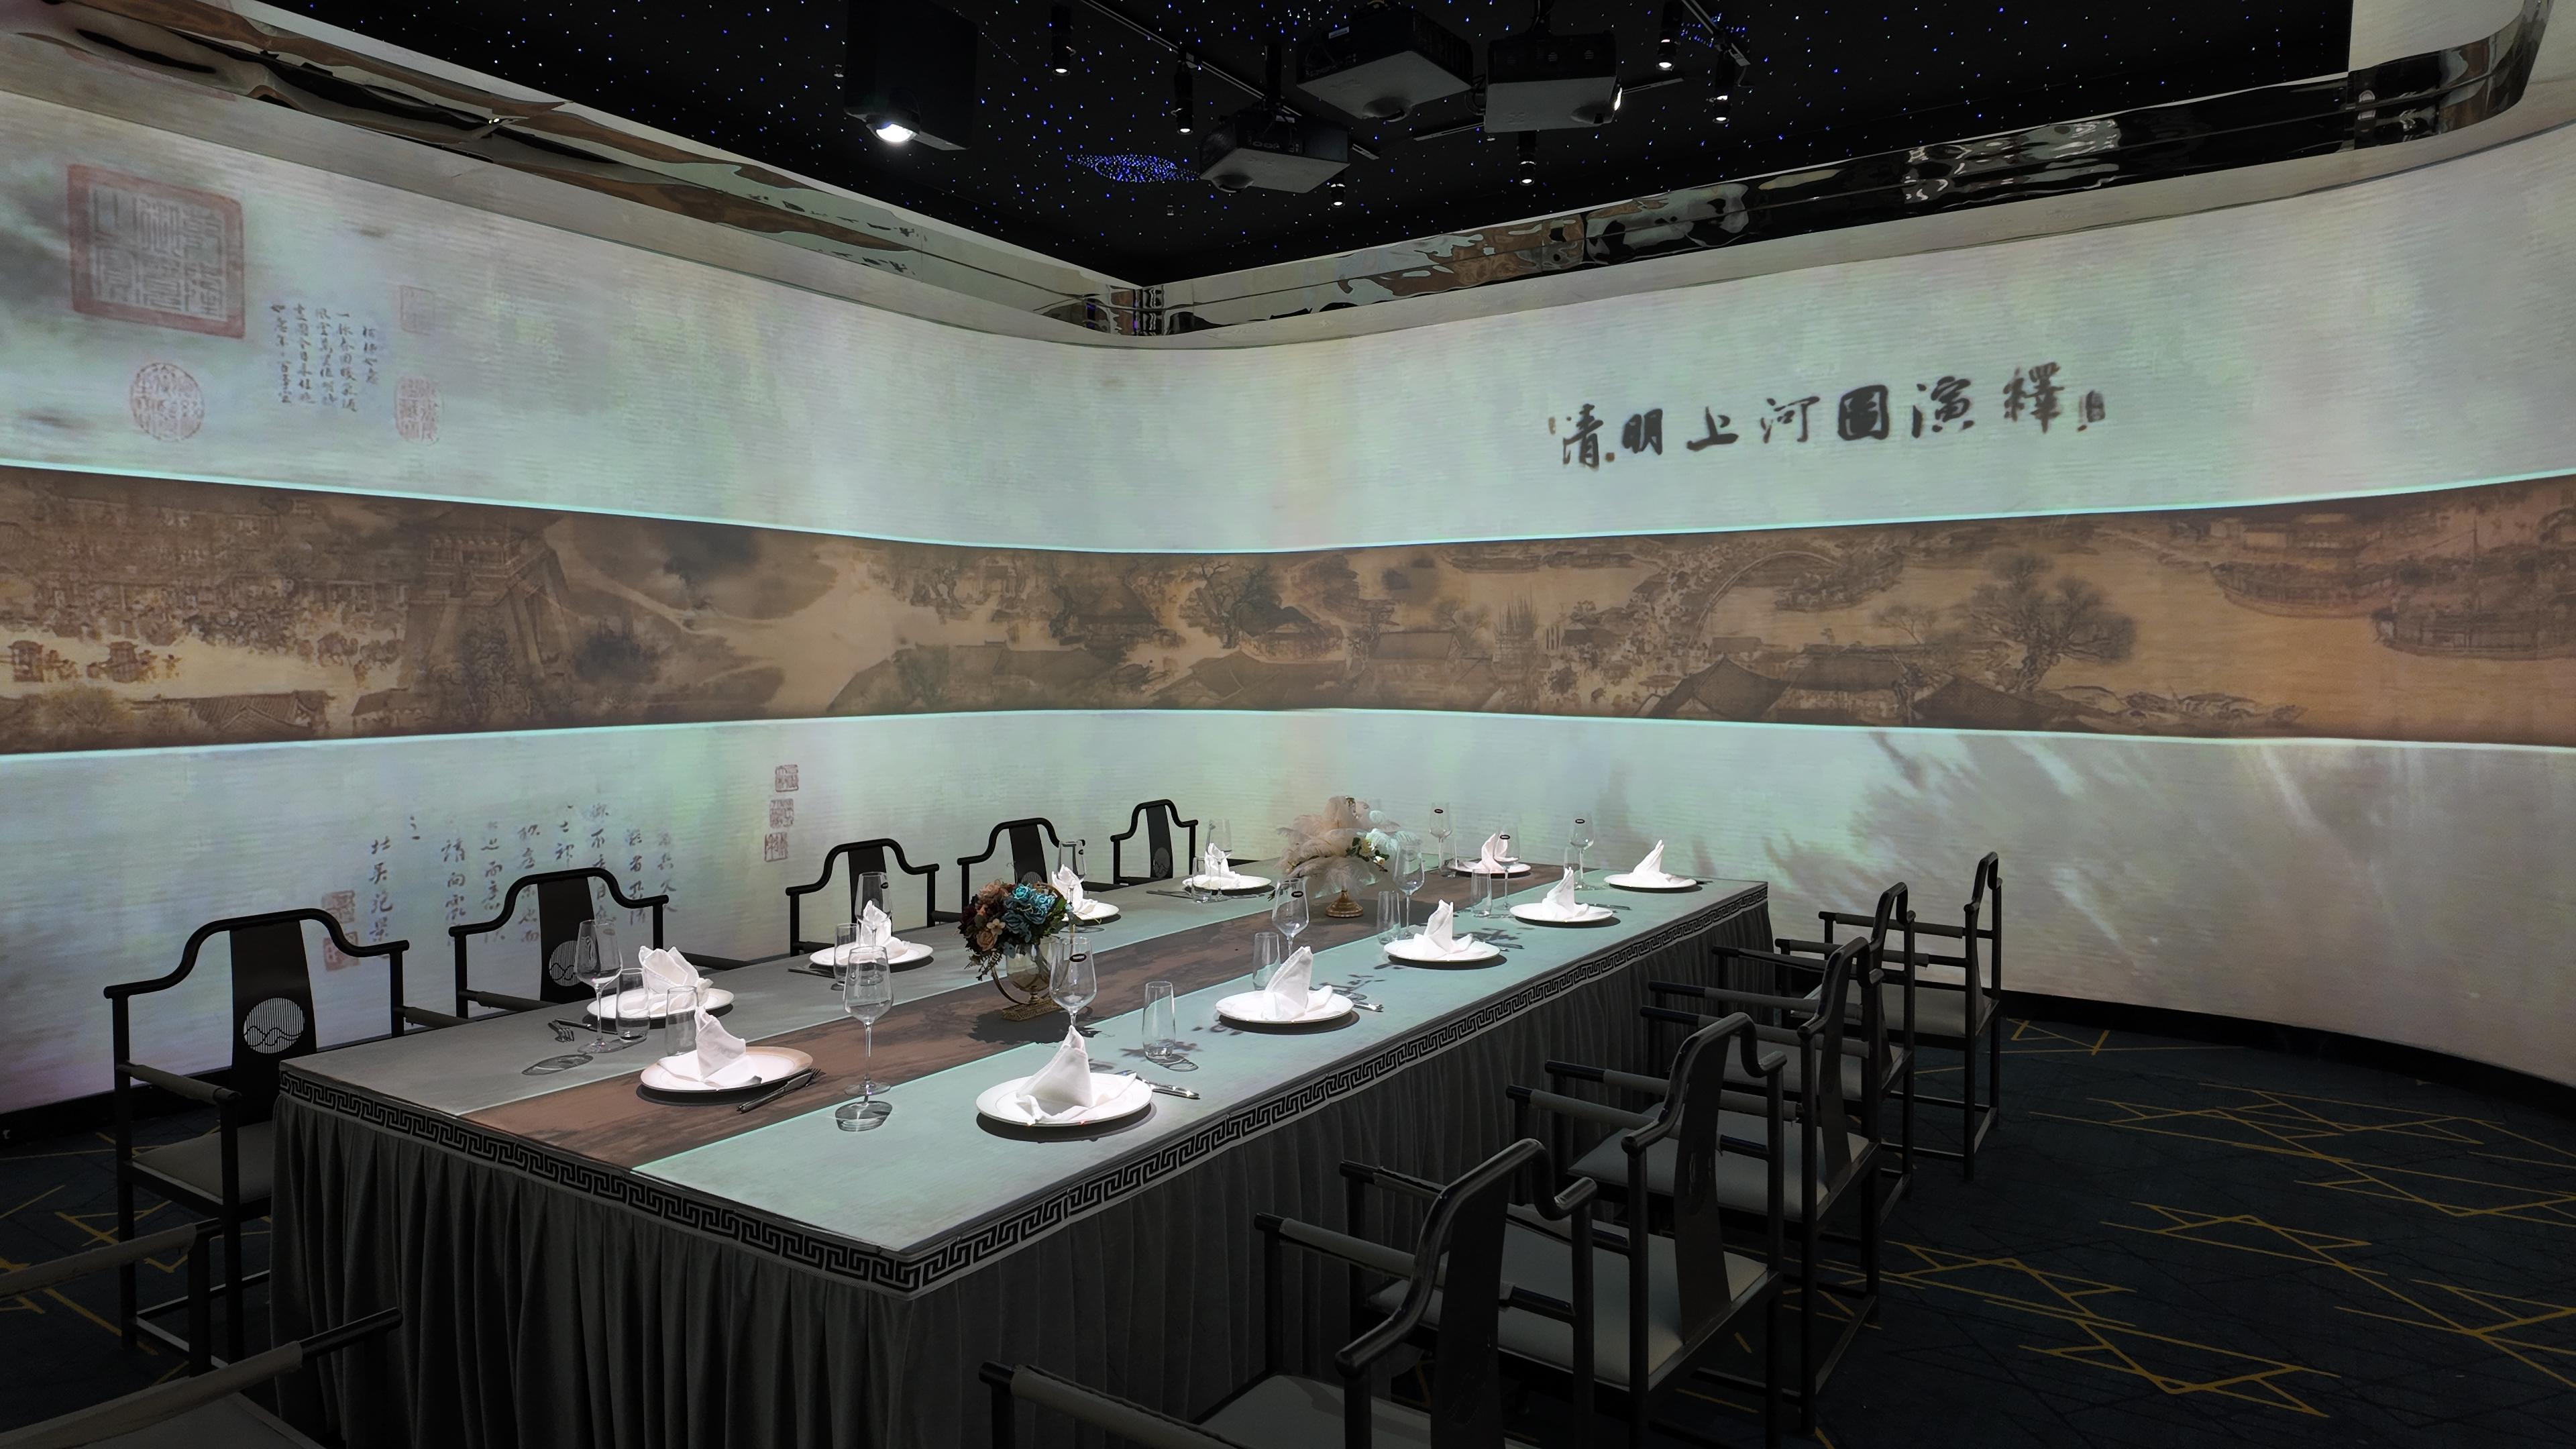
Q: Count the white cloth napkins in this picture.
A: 11